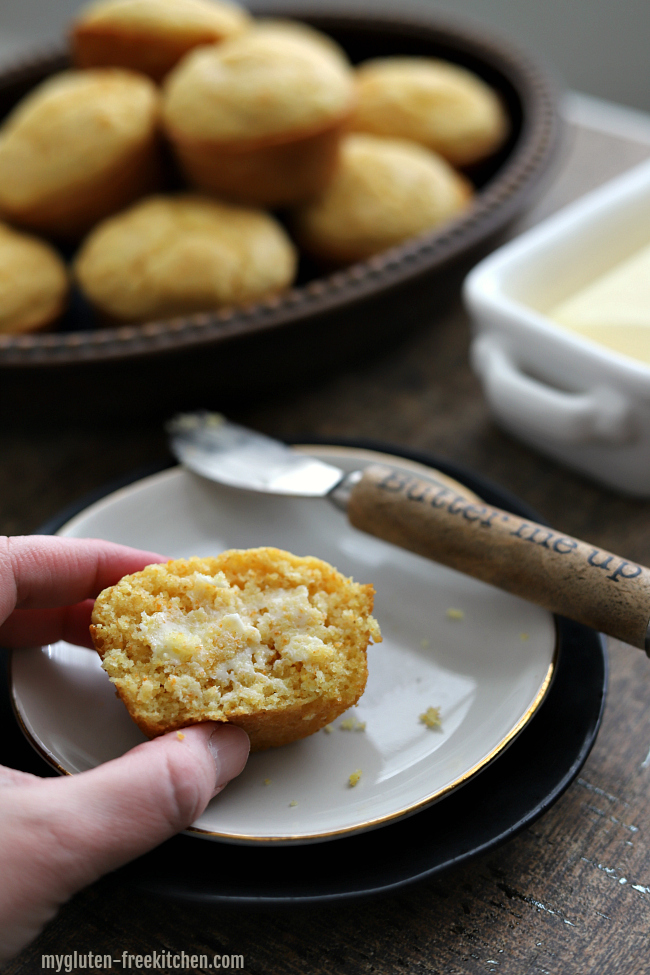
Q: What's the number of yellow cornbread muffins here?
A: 9